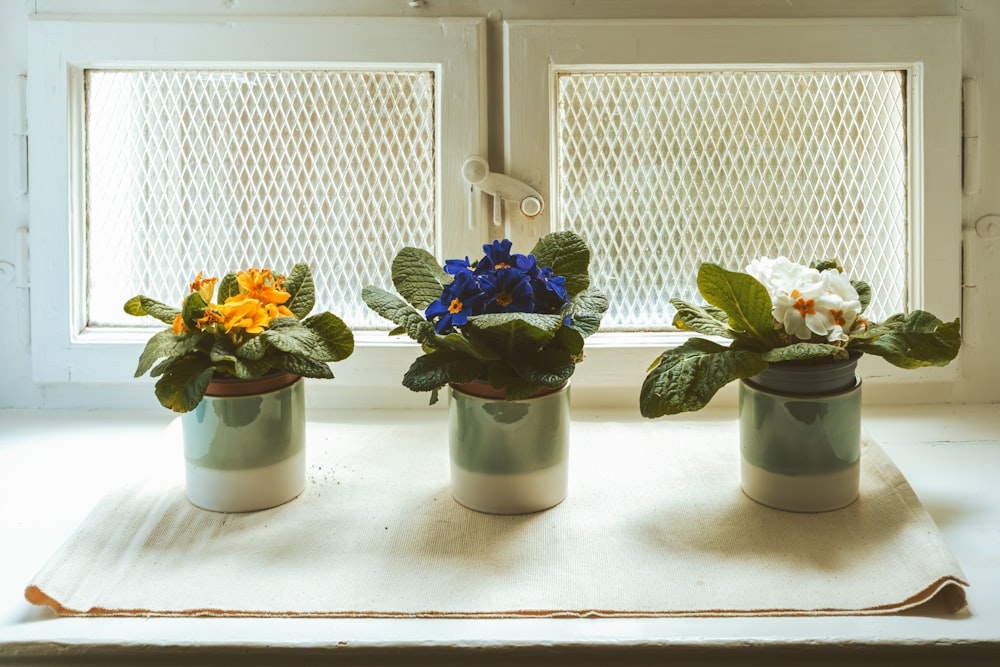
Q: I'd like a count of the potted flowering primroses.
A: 3